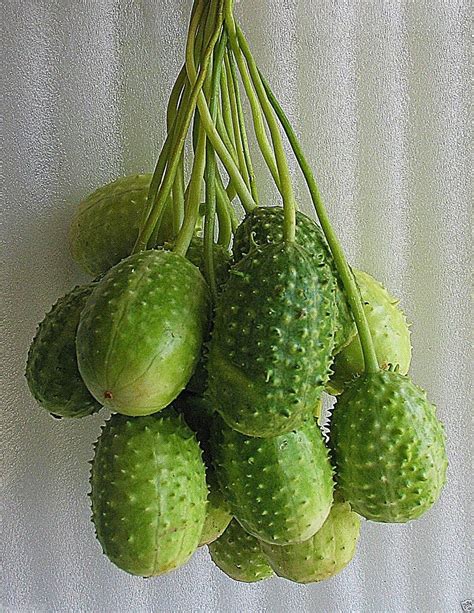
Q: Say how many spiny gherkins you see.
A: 13